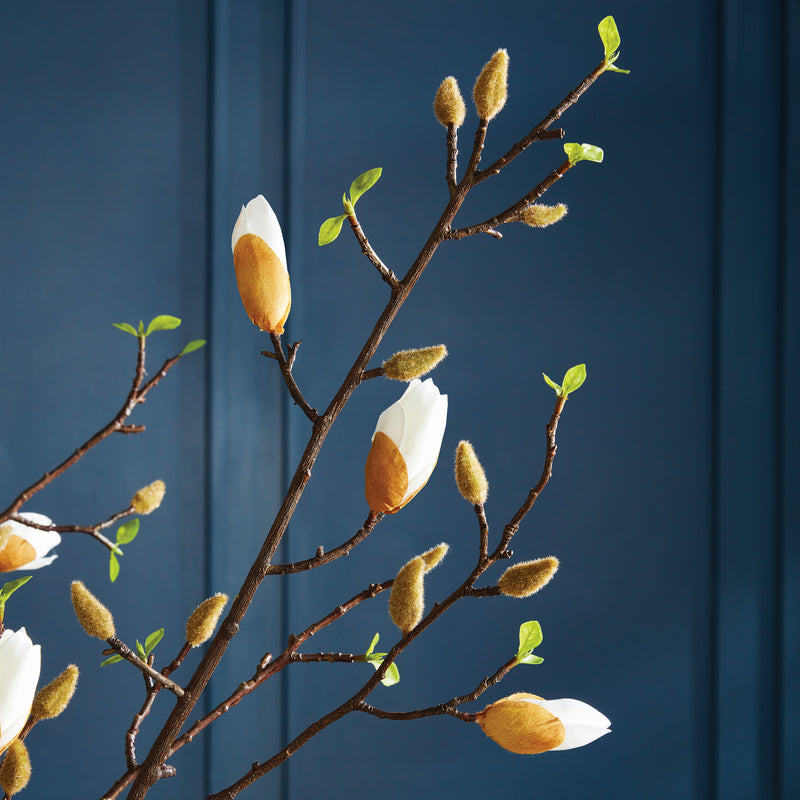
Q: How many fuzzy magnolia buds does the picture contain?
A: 13